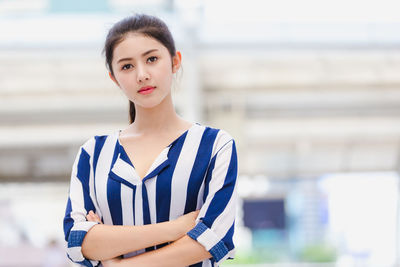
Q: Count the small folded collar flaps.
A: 2